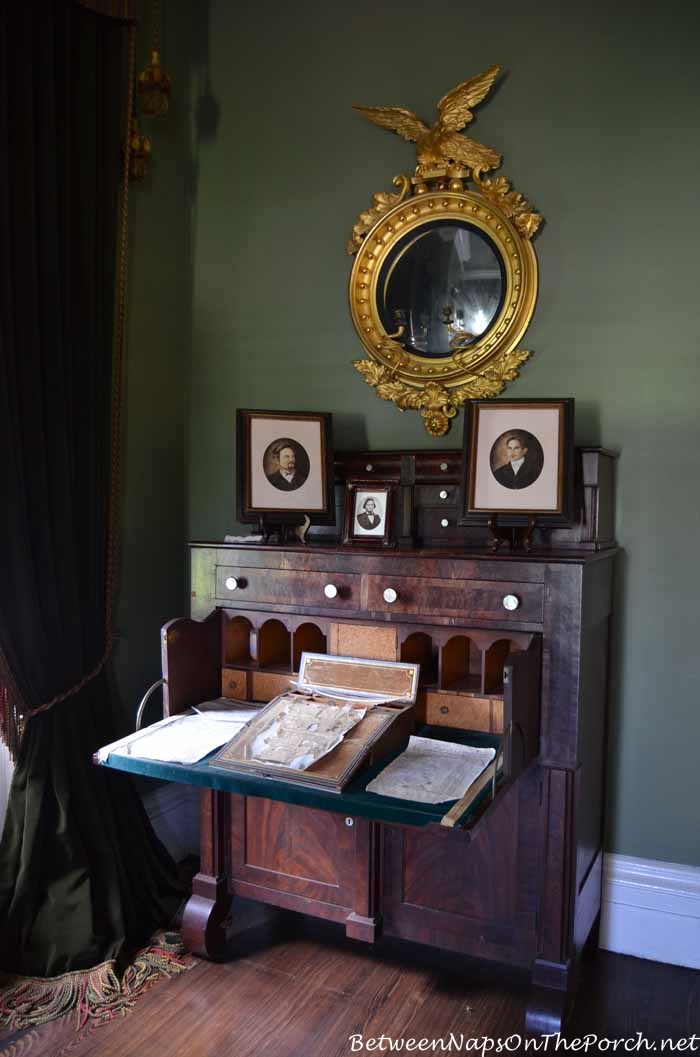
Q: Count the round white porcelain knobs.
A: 8